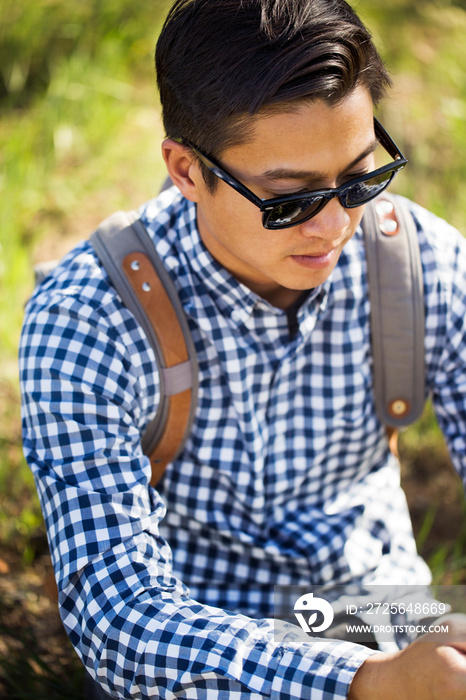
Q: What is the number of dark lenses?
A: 2